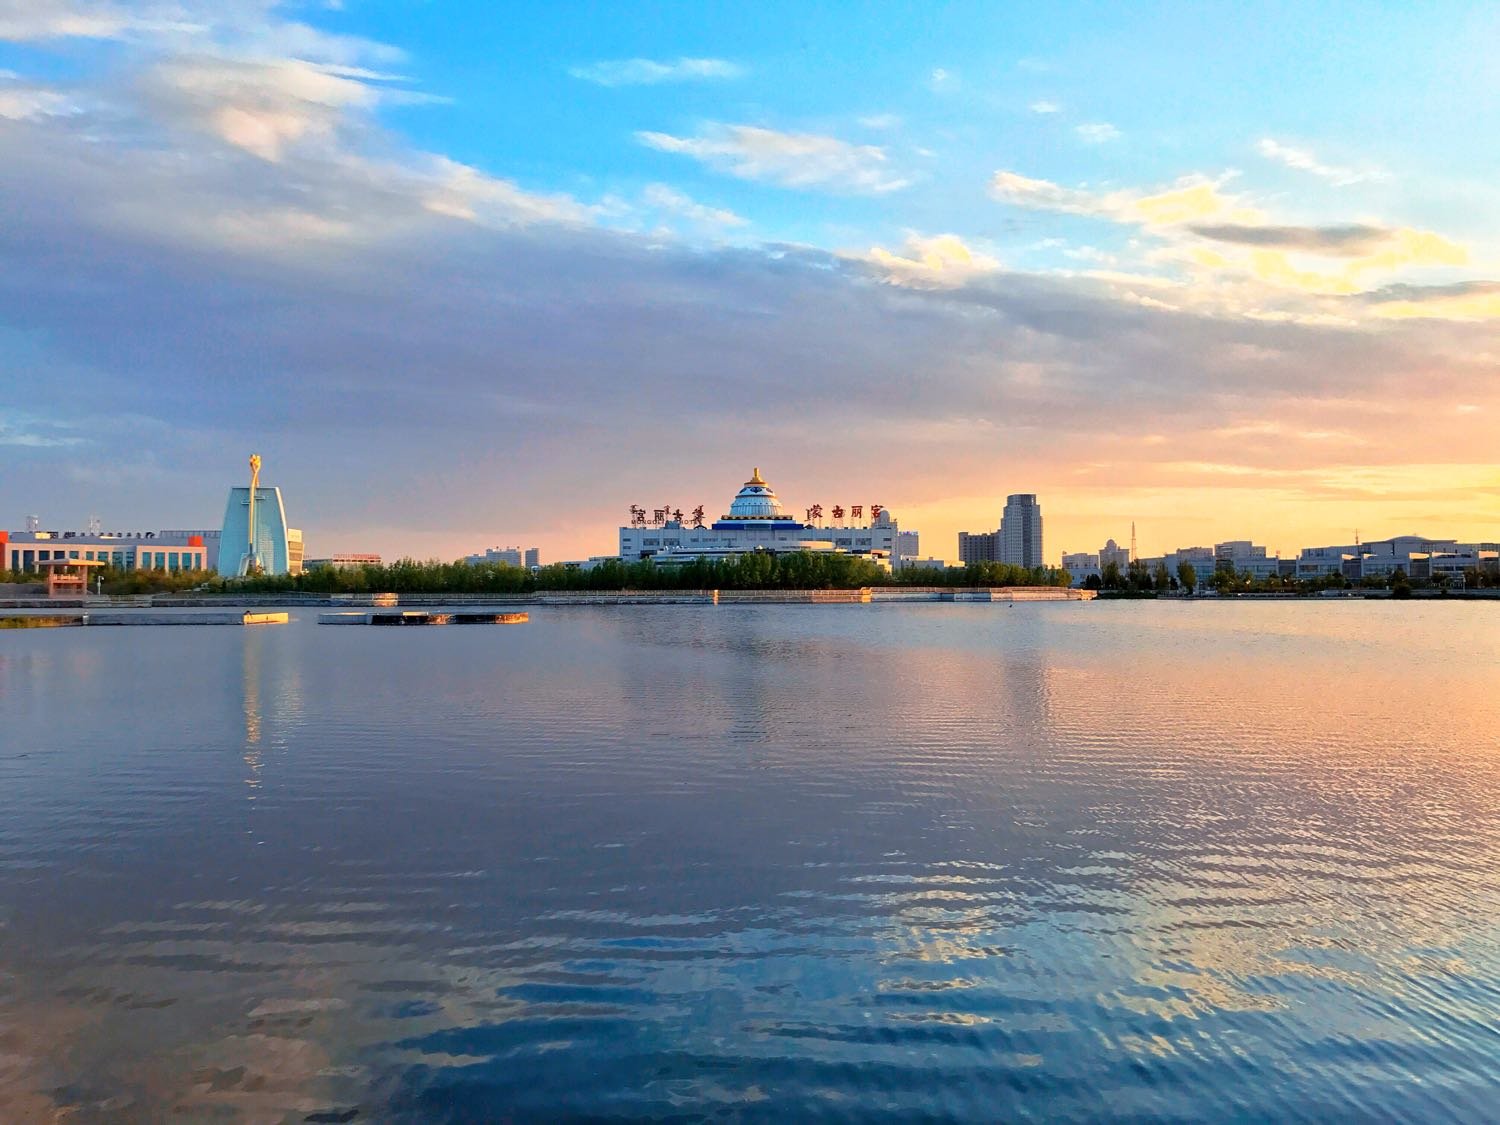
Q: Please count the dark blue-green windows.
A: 14